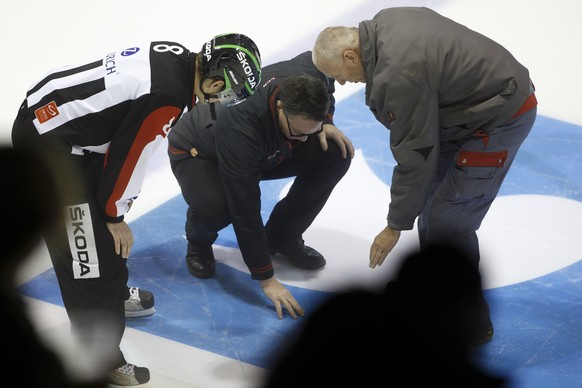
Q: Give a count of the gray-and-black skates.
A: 2